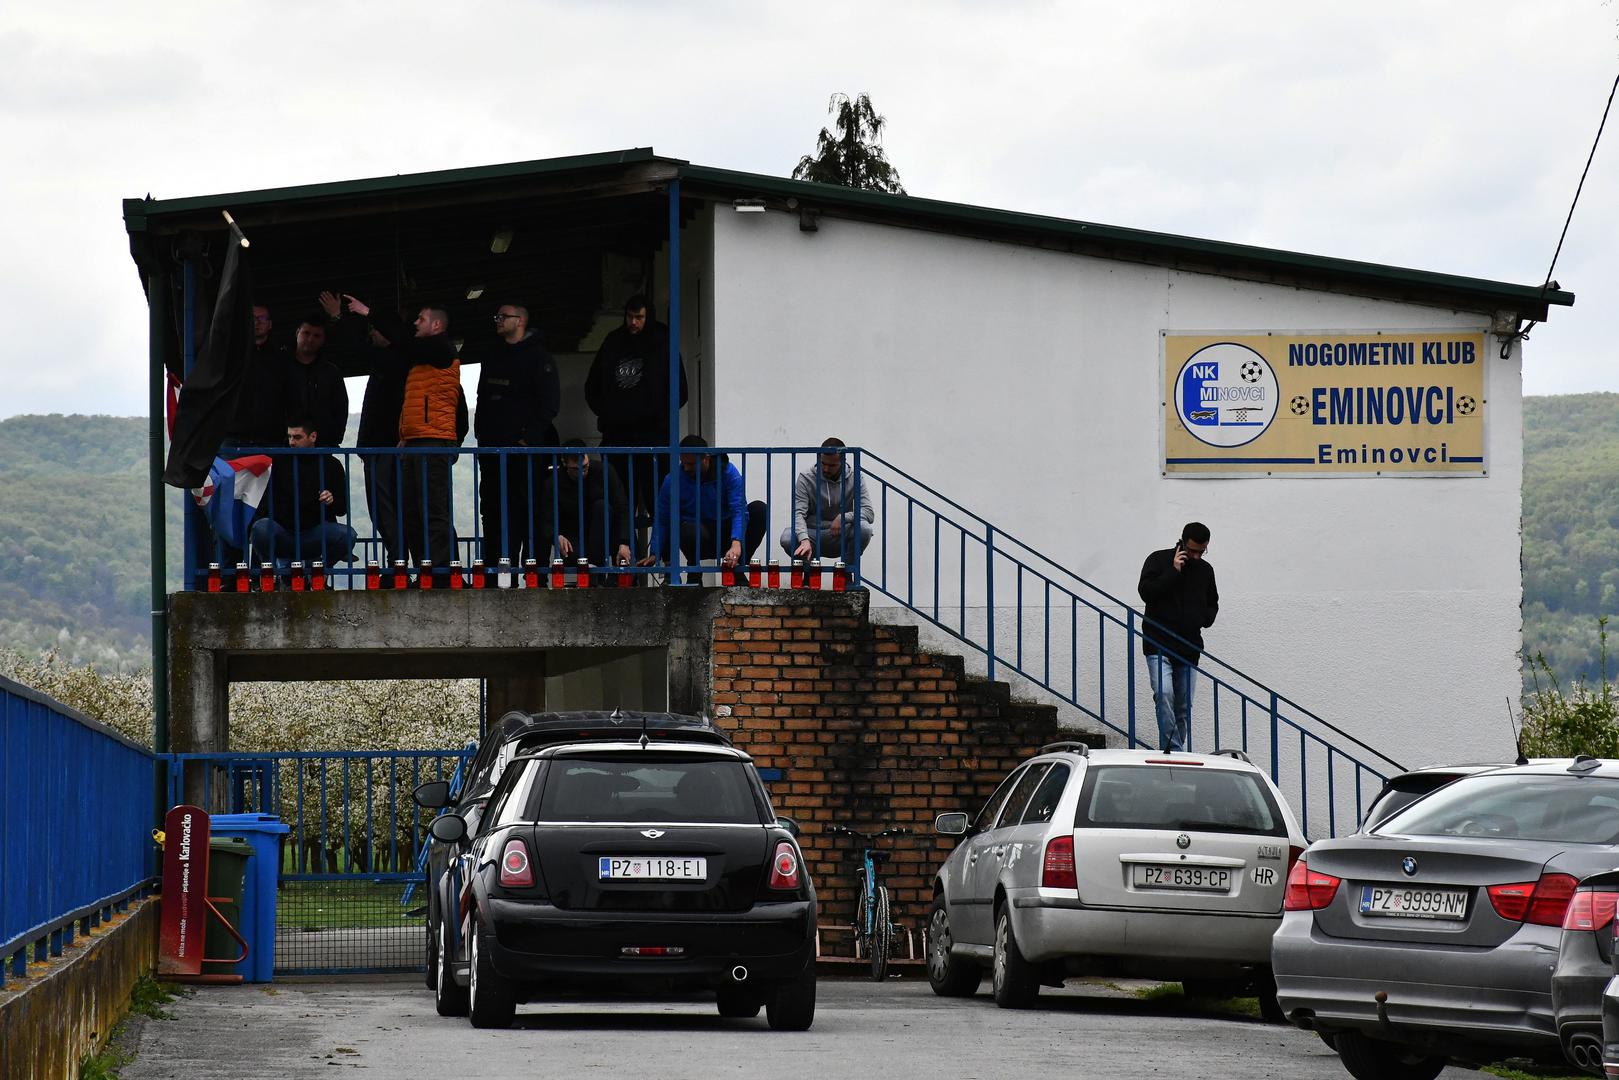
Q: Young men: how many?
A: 11